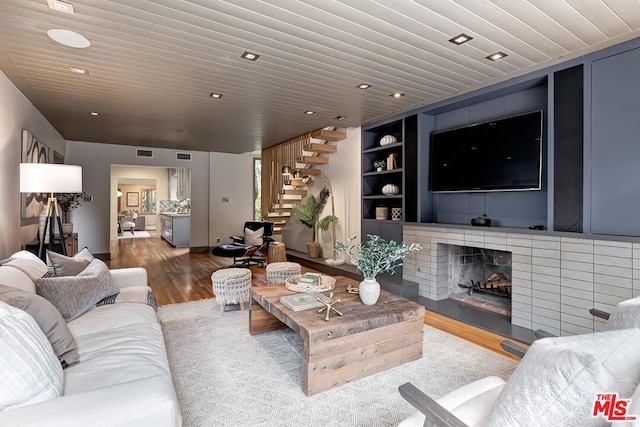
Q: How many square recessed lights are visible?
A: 11